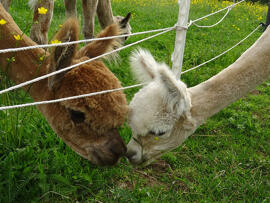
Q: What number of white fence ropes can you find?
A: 3